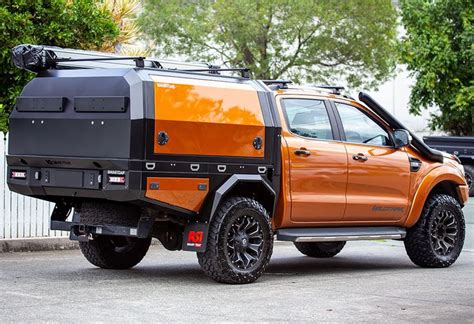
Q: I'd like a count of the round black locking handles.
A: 2